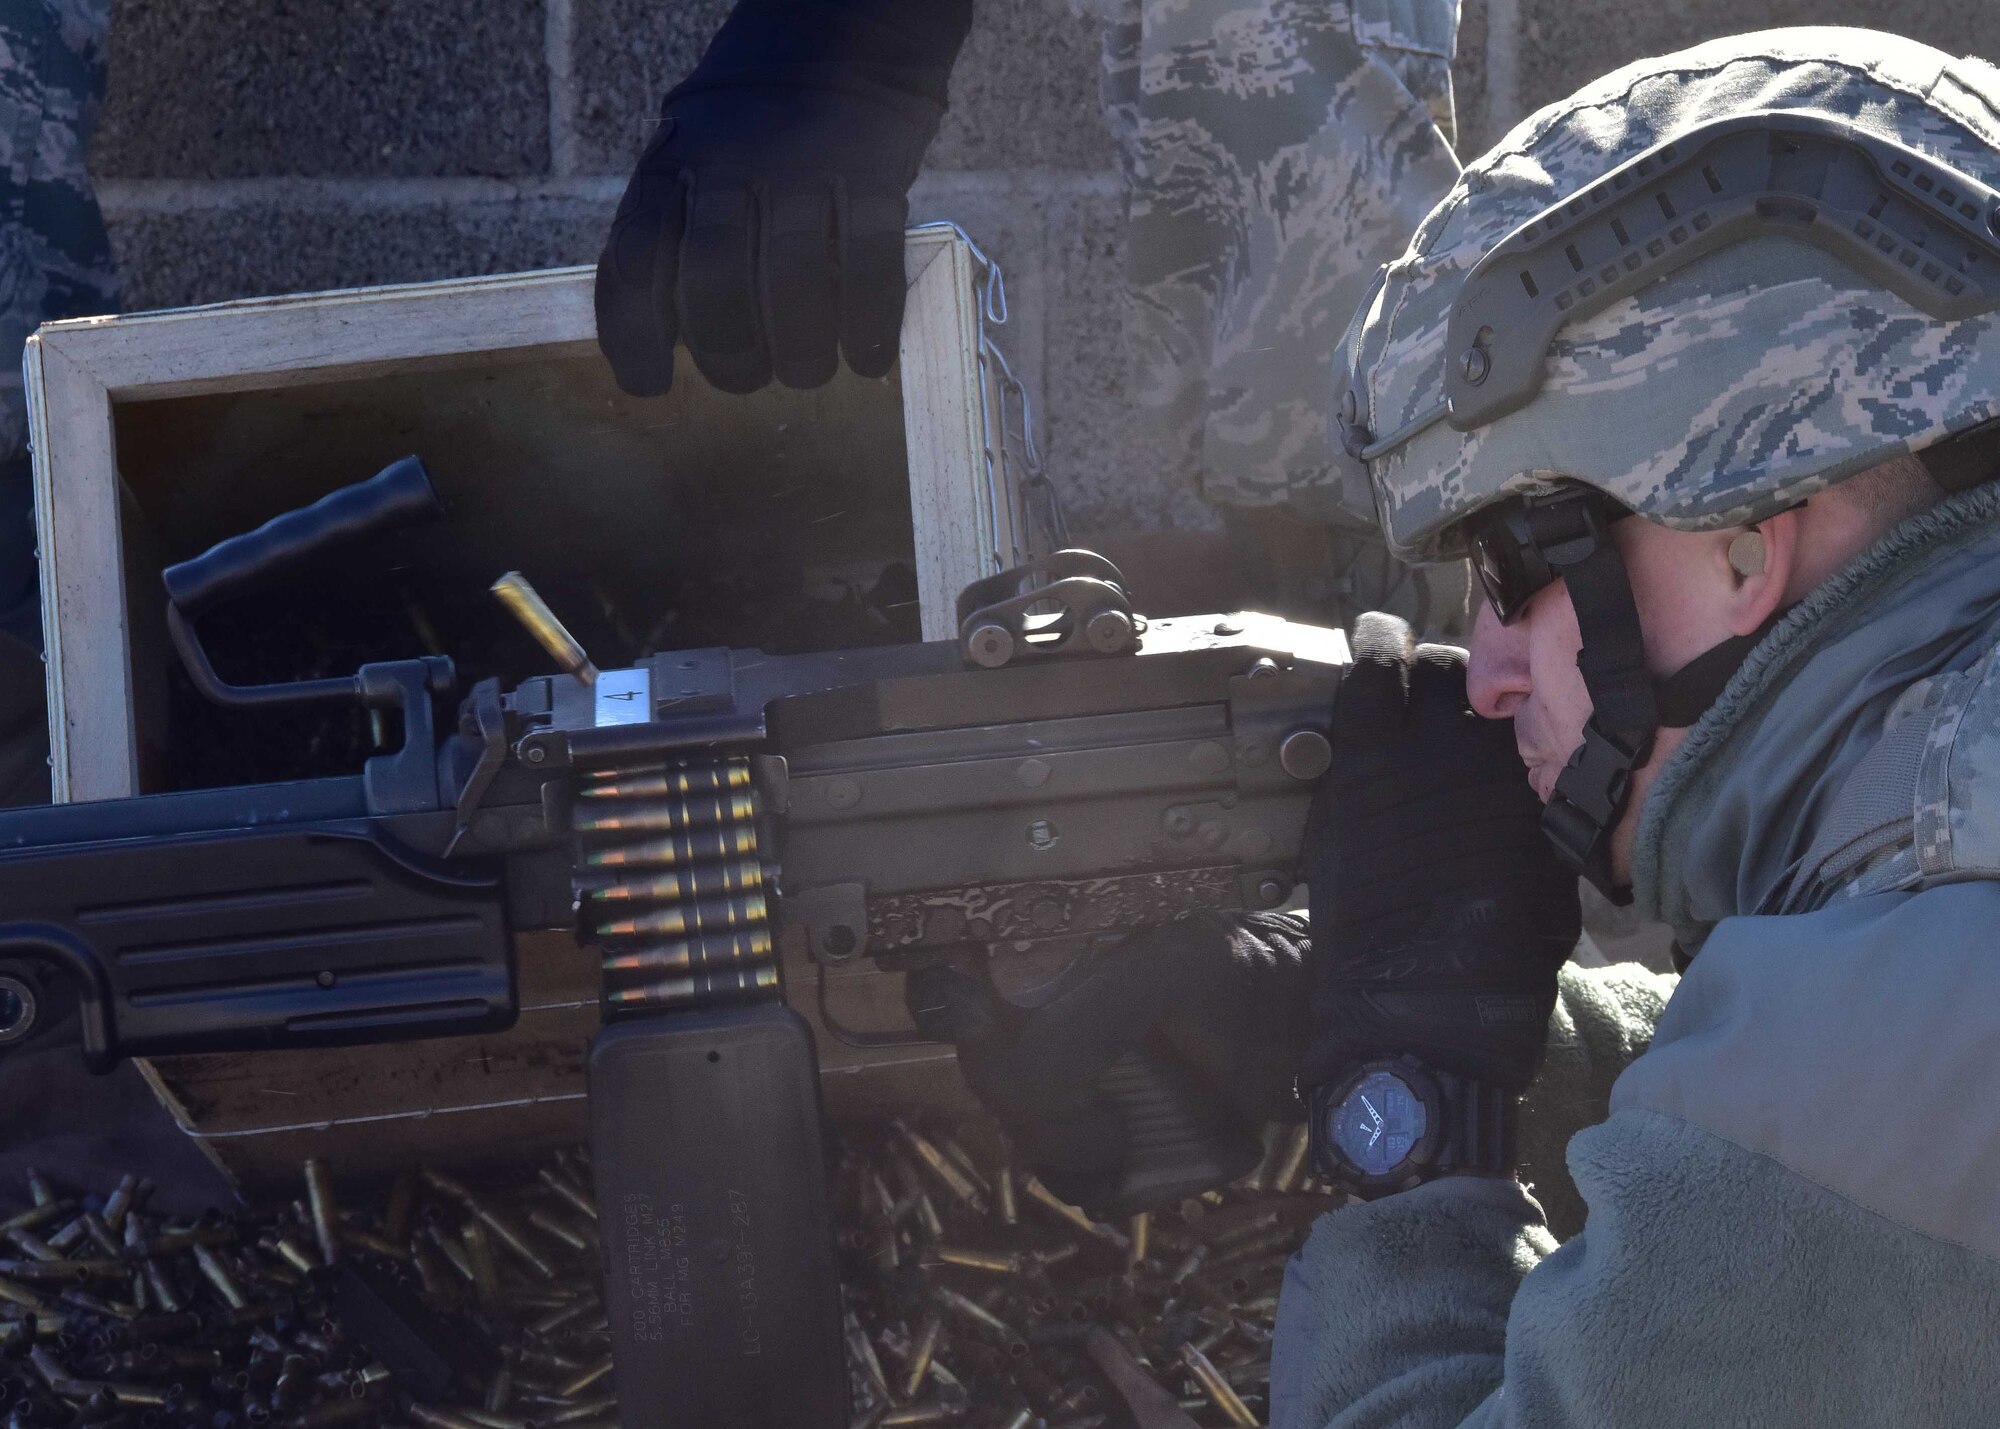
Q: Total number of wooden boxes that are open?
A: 1